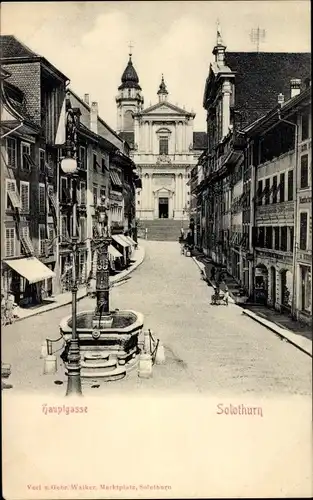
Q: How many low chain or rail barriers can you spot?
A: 2